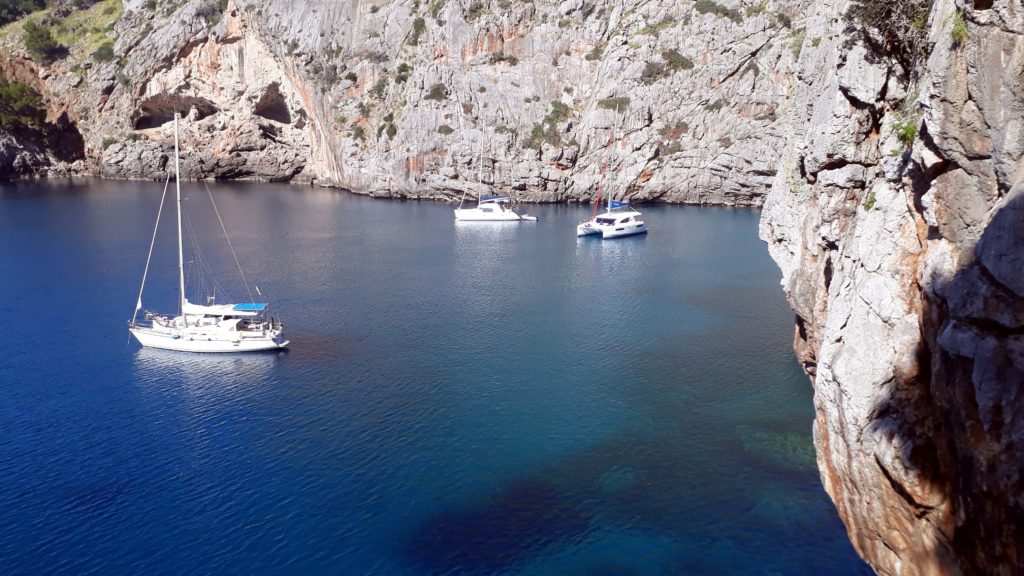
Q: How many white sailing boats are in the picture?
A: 3